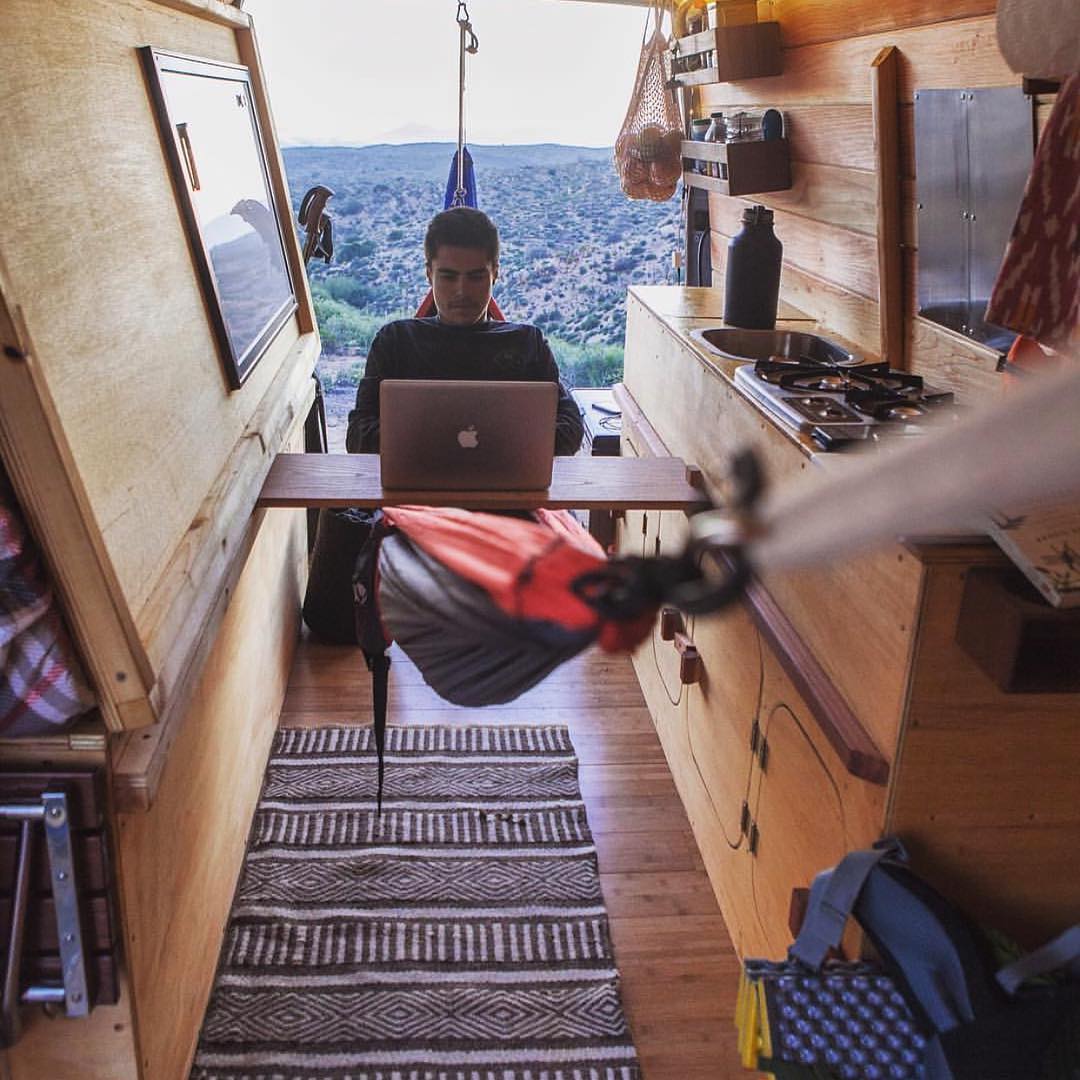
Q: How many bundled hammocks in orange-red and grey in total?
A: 1